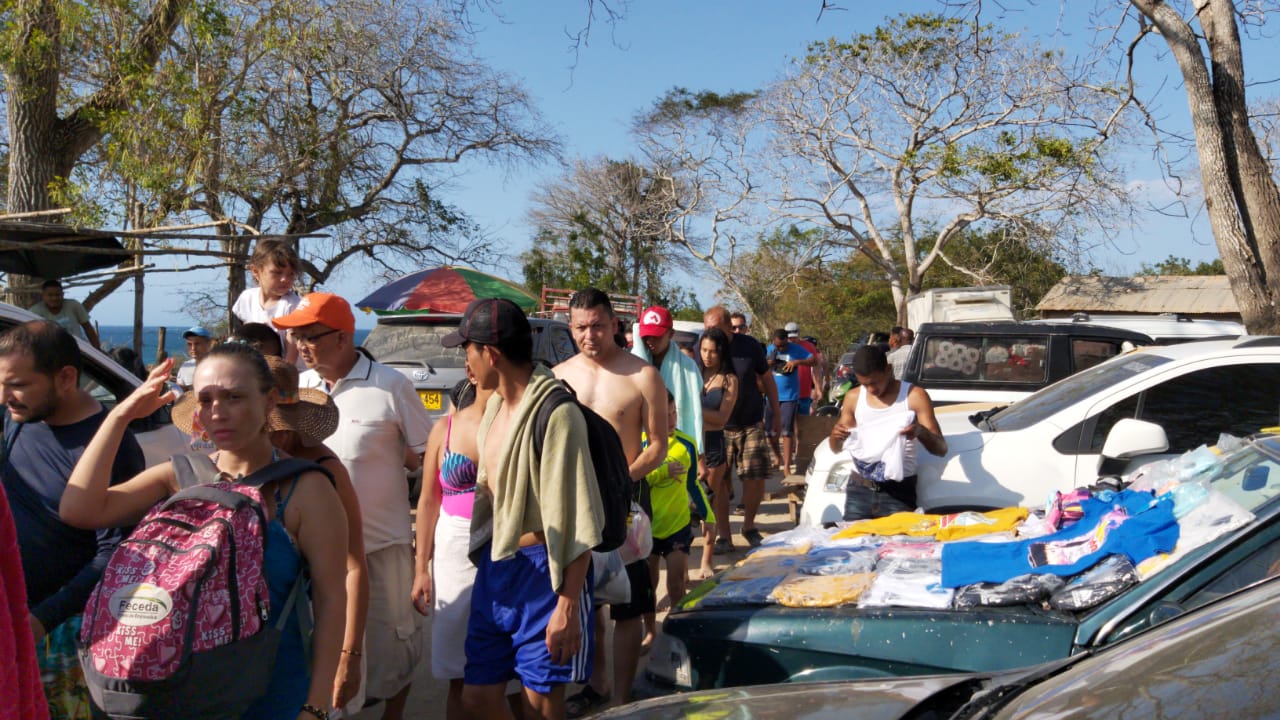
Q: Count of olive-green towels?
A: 1